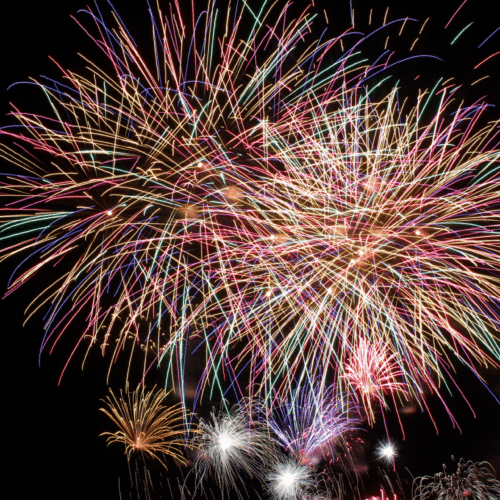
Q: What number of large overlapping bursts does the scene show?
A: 2